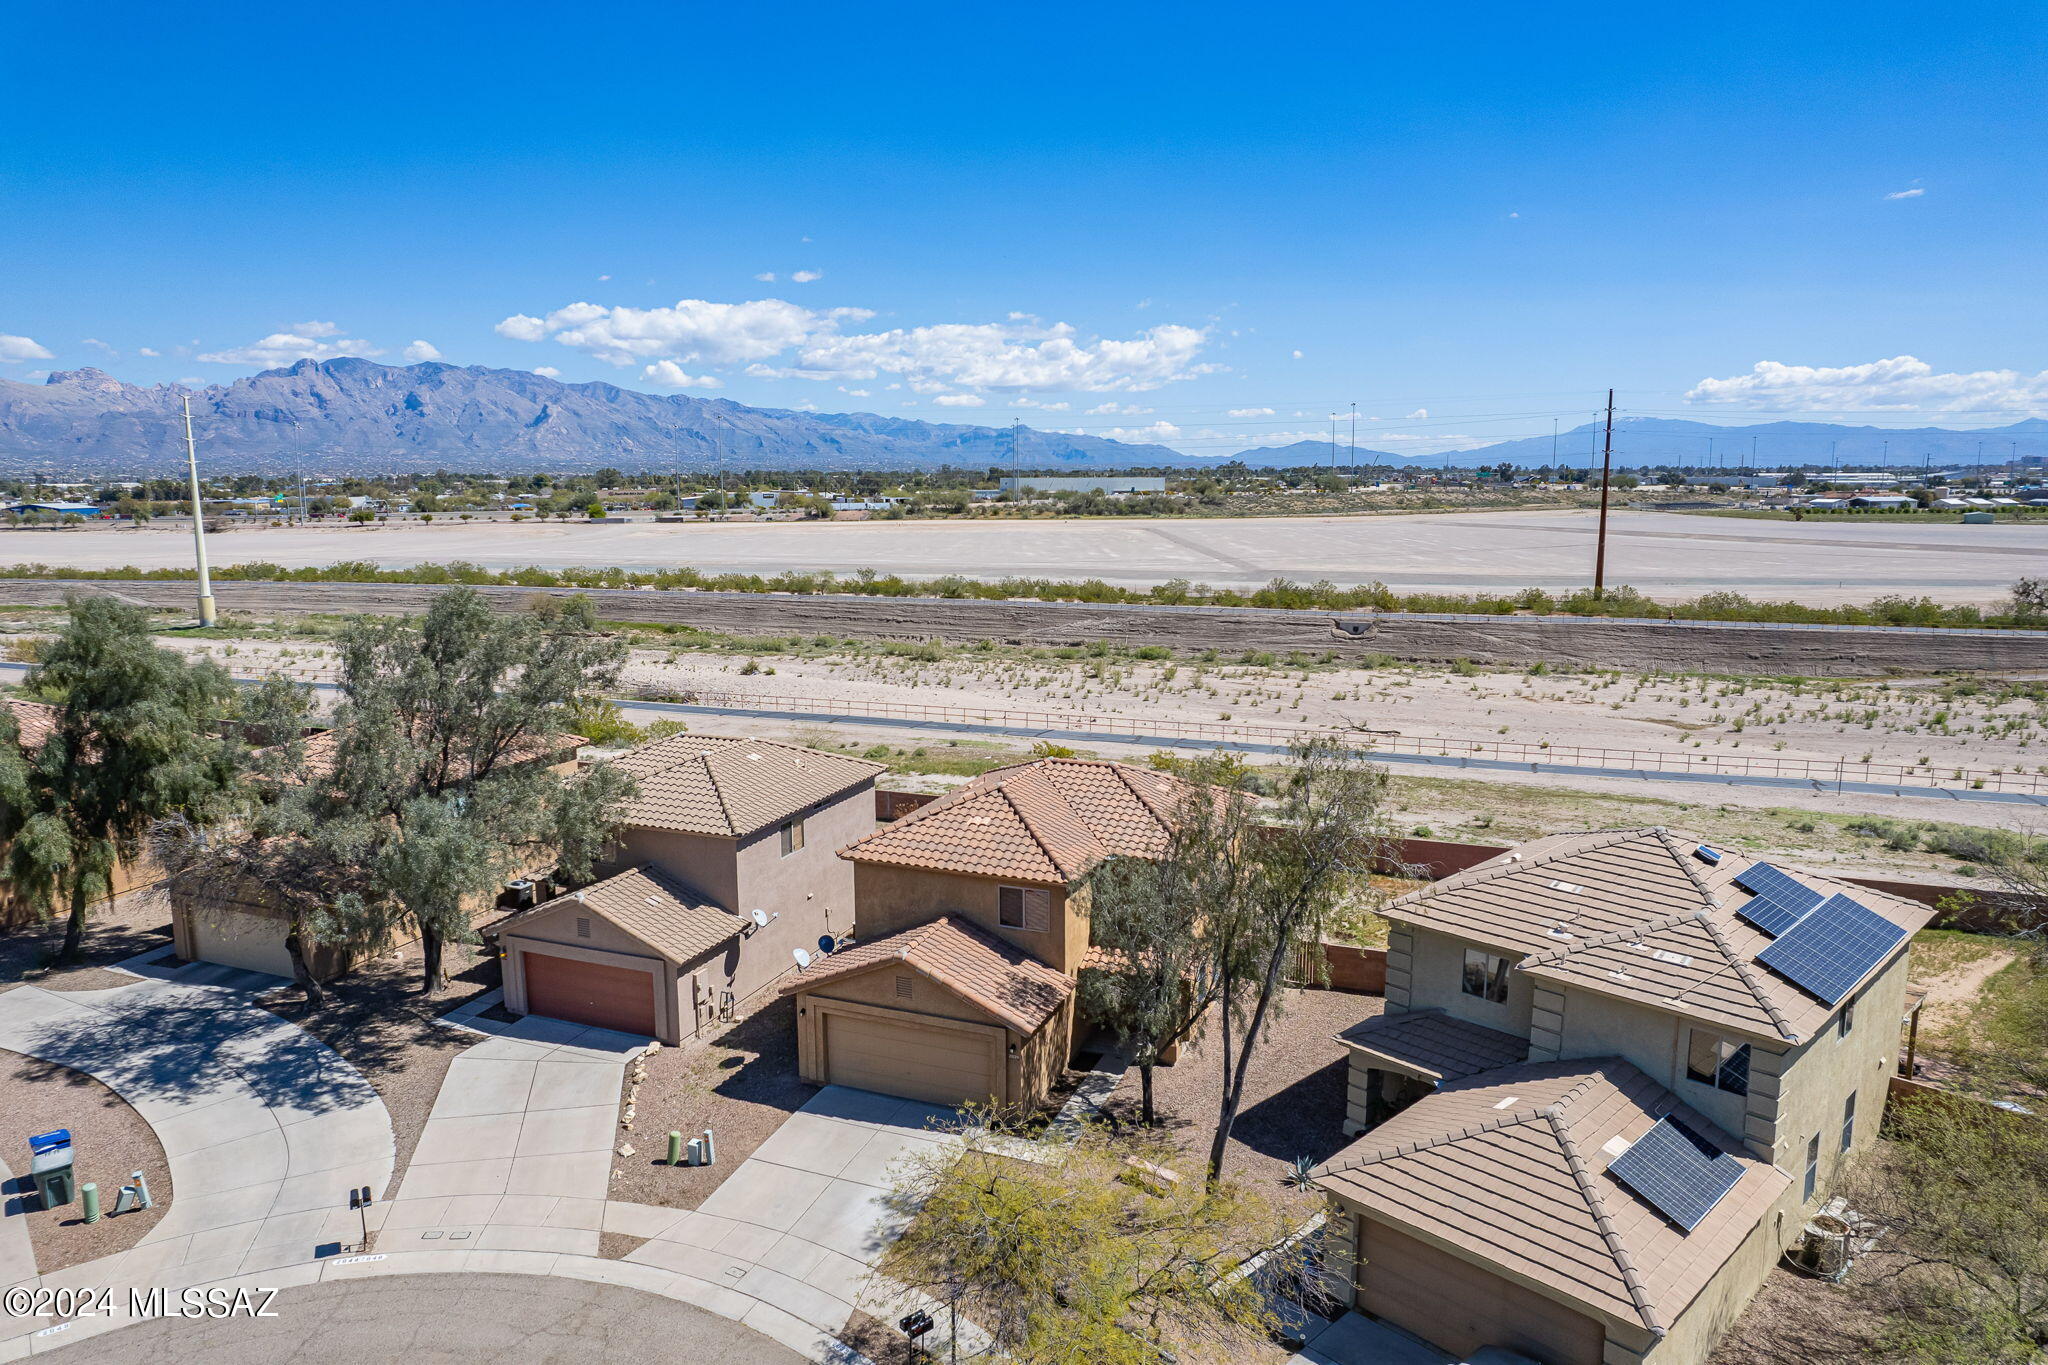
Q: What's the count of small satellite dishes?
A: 3